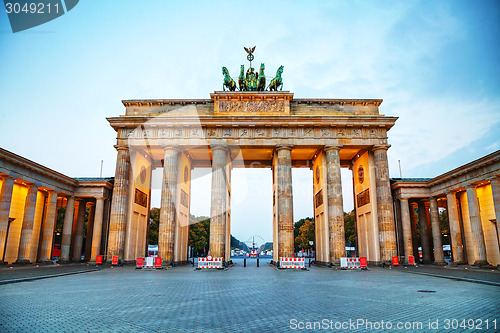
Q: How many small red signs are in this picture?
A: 7